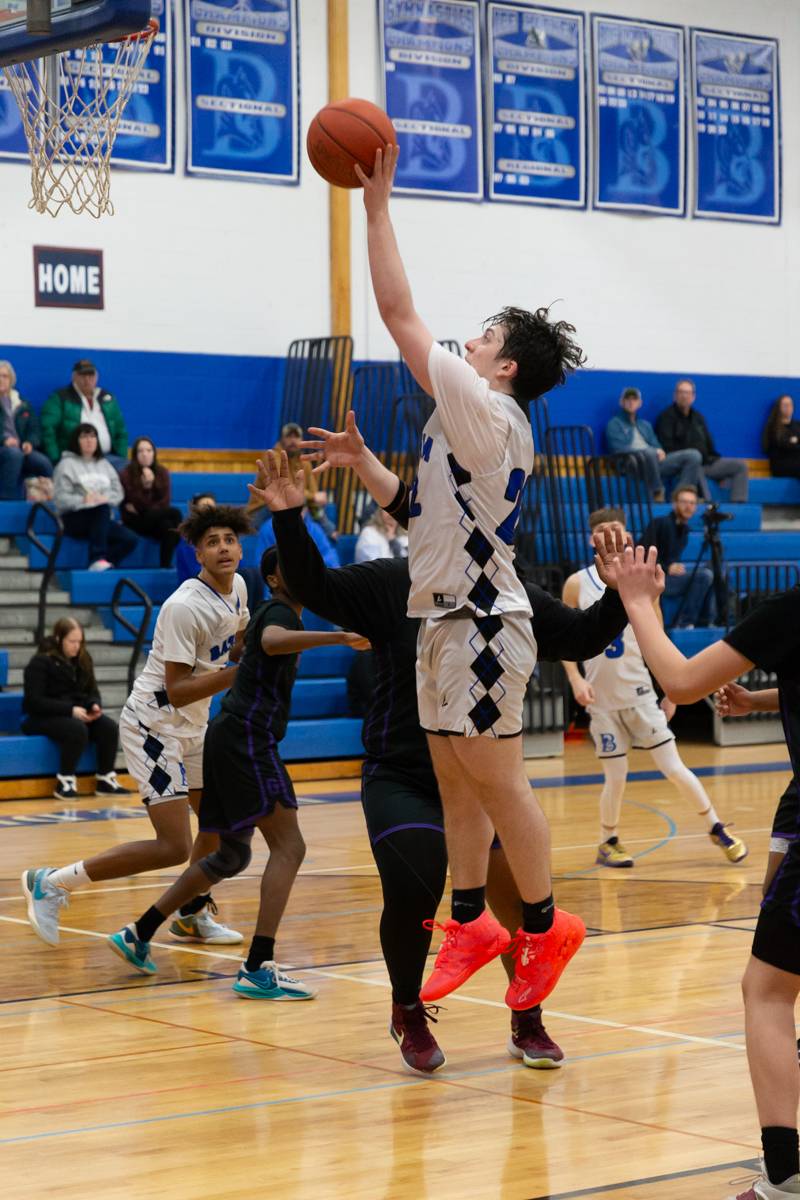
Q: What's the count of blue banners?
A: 7